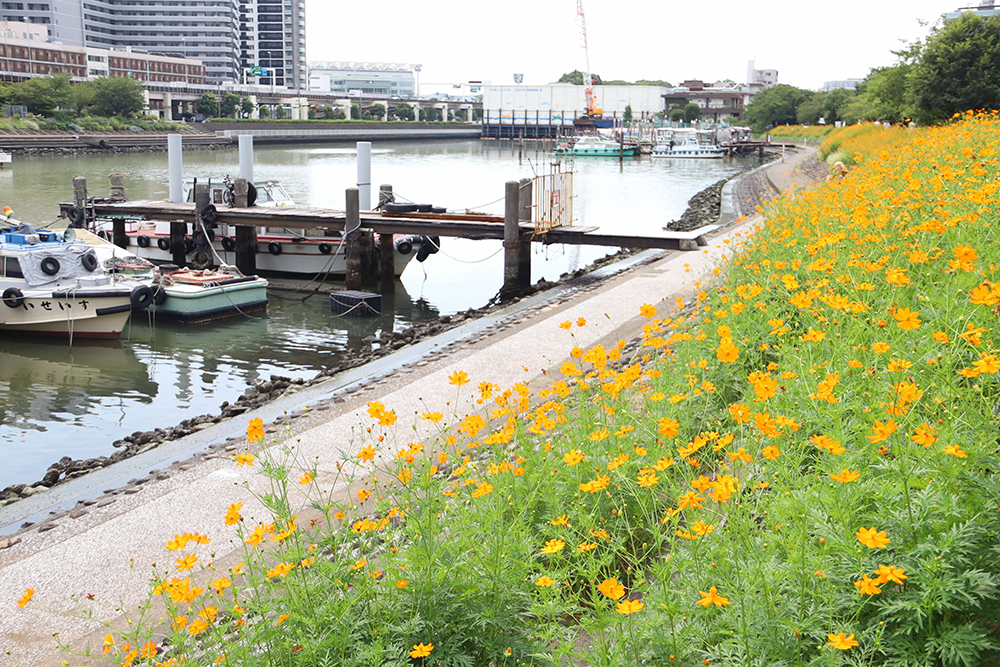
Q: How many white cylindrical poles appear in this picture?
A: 3